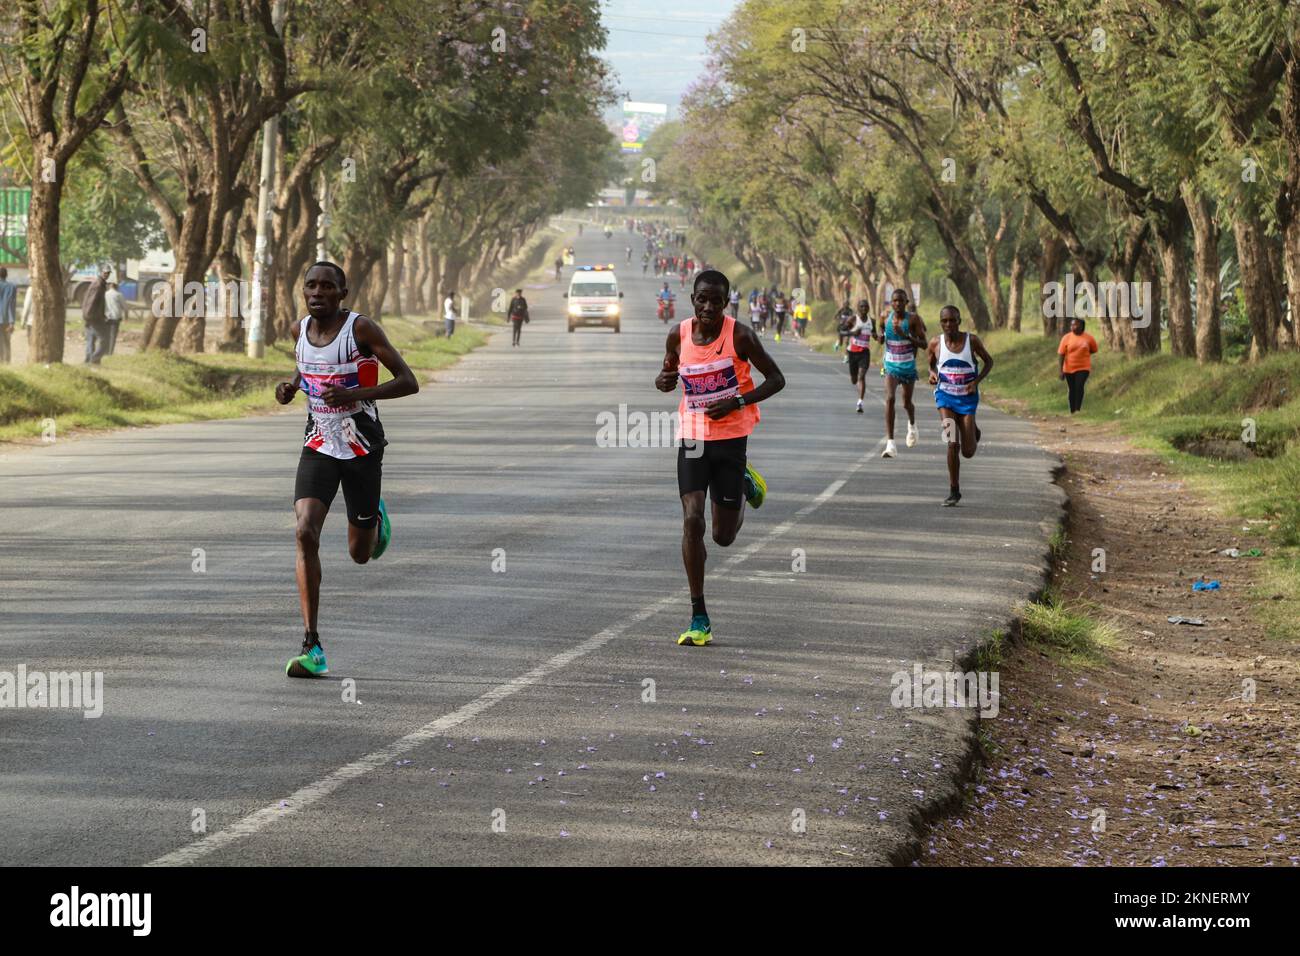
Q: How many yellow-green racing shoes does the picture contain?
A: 2